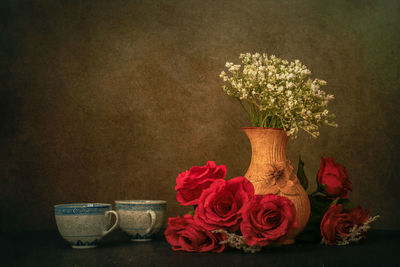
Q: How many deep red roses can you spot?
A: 6